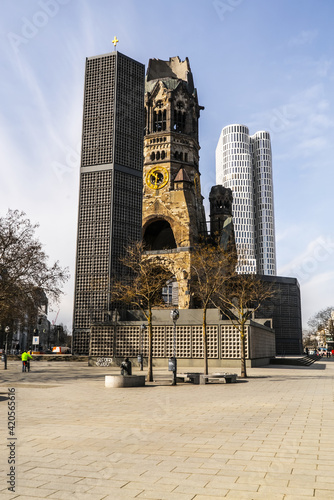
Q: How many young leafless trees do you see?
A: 3